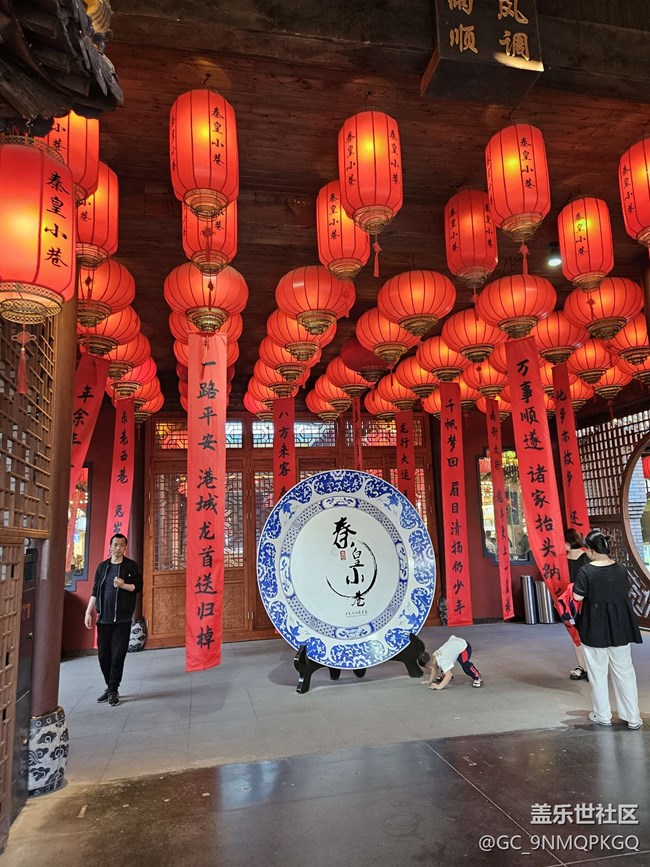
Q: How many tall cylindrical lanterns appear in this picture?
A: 11